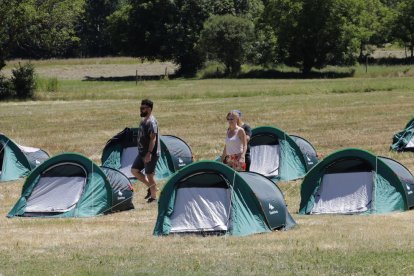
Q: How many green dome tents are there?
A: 7